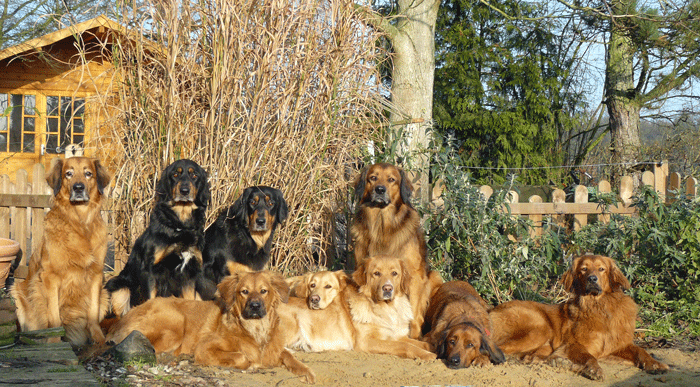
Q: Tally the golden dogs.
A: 7